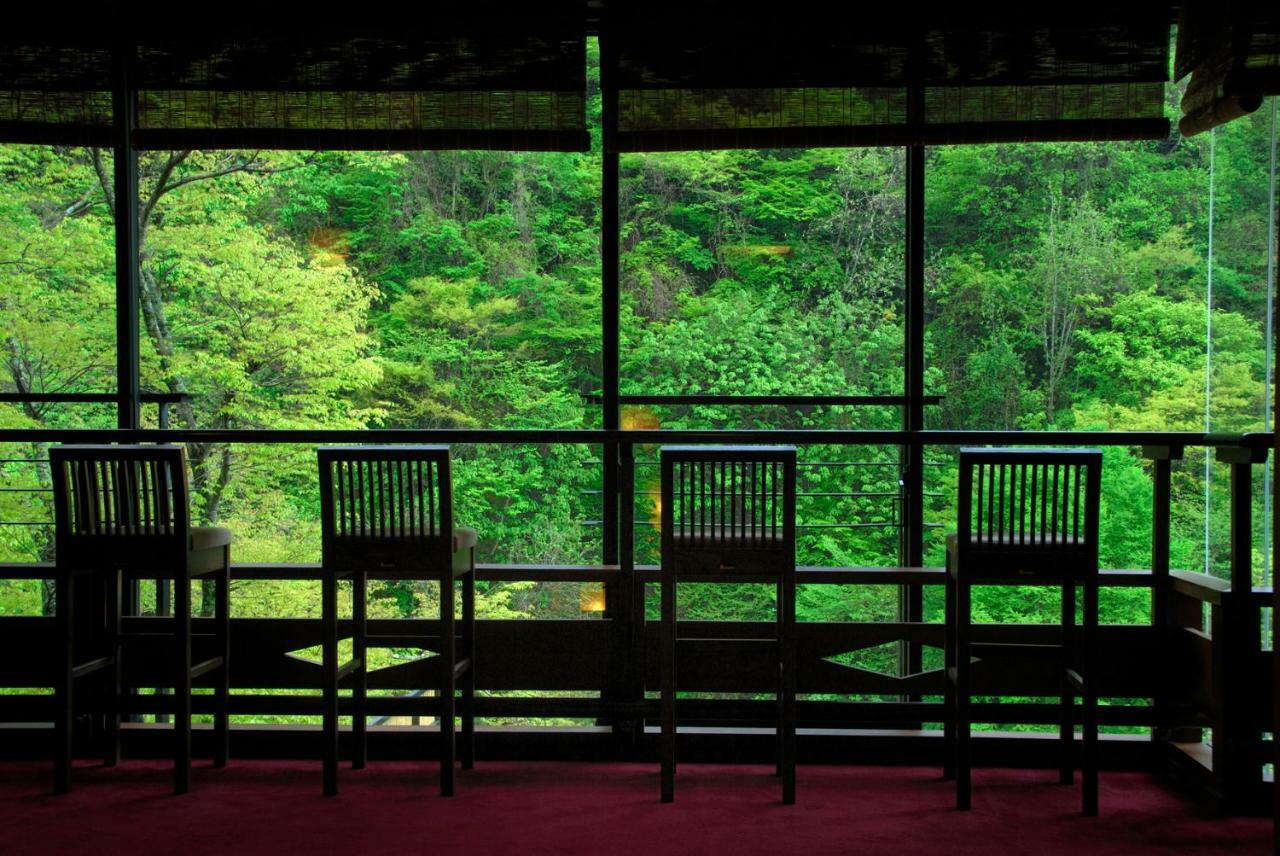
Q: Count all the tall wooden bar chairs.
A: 4